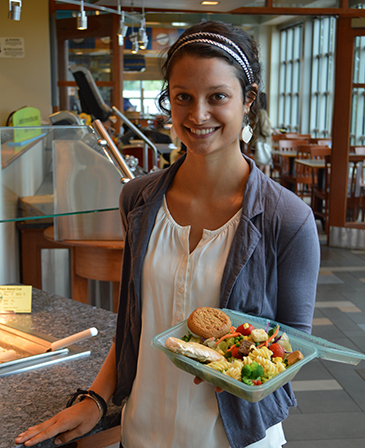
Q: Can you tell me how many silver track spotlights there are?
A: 6